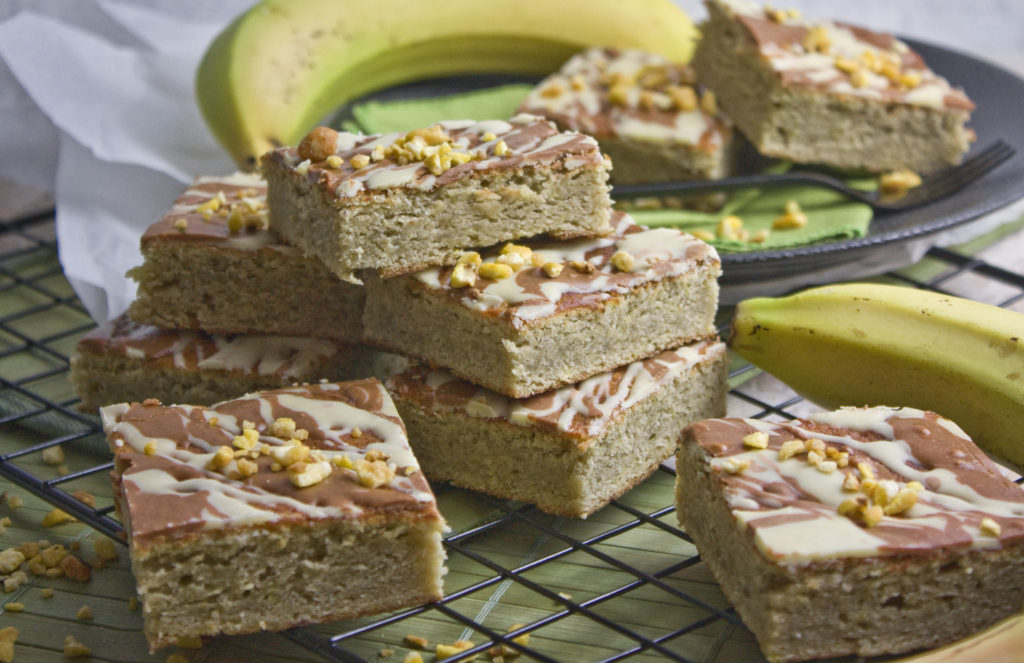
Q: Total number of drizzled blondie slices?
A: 9